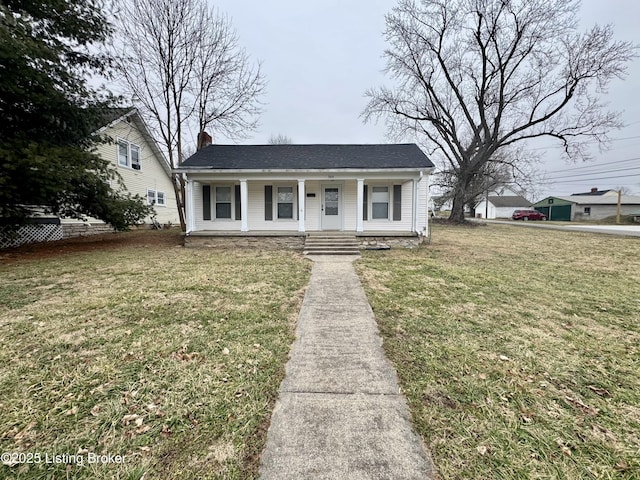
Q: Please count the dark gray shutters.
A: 6